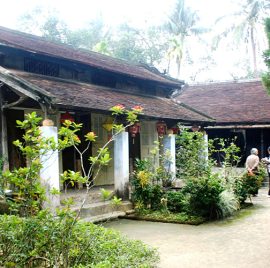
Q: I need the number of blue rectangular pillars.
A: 4